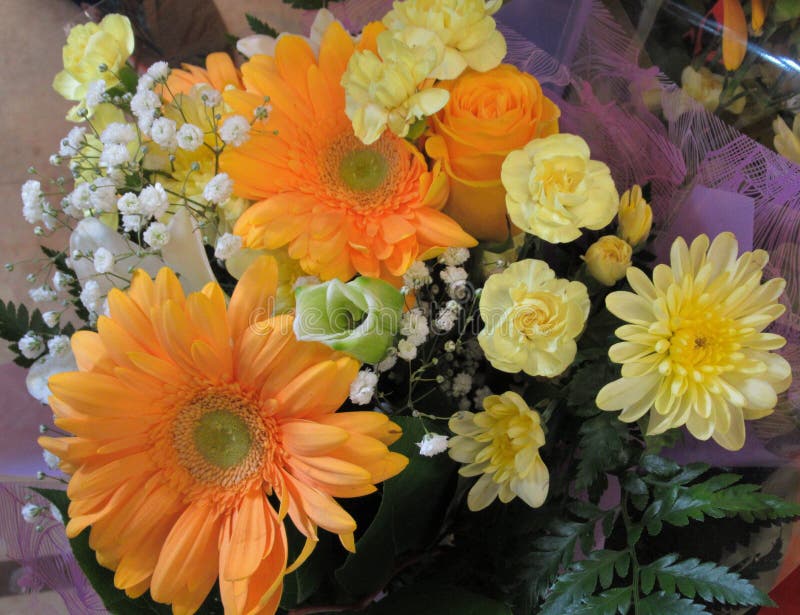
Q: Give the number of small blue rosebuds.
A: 0